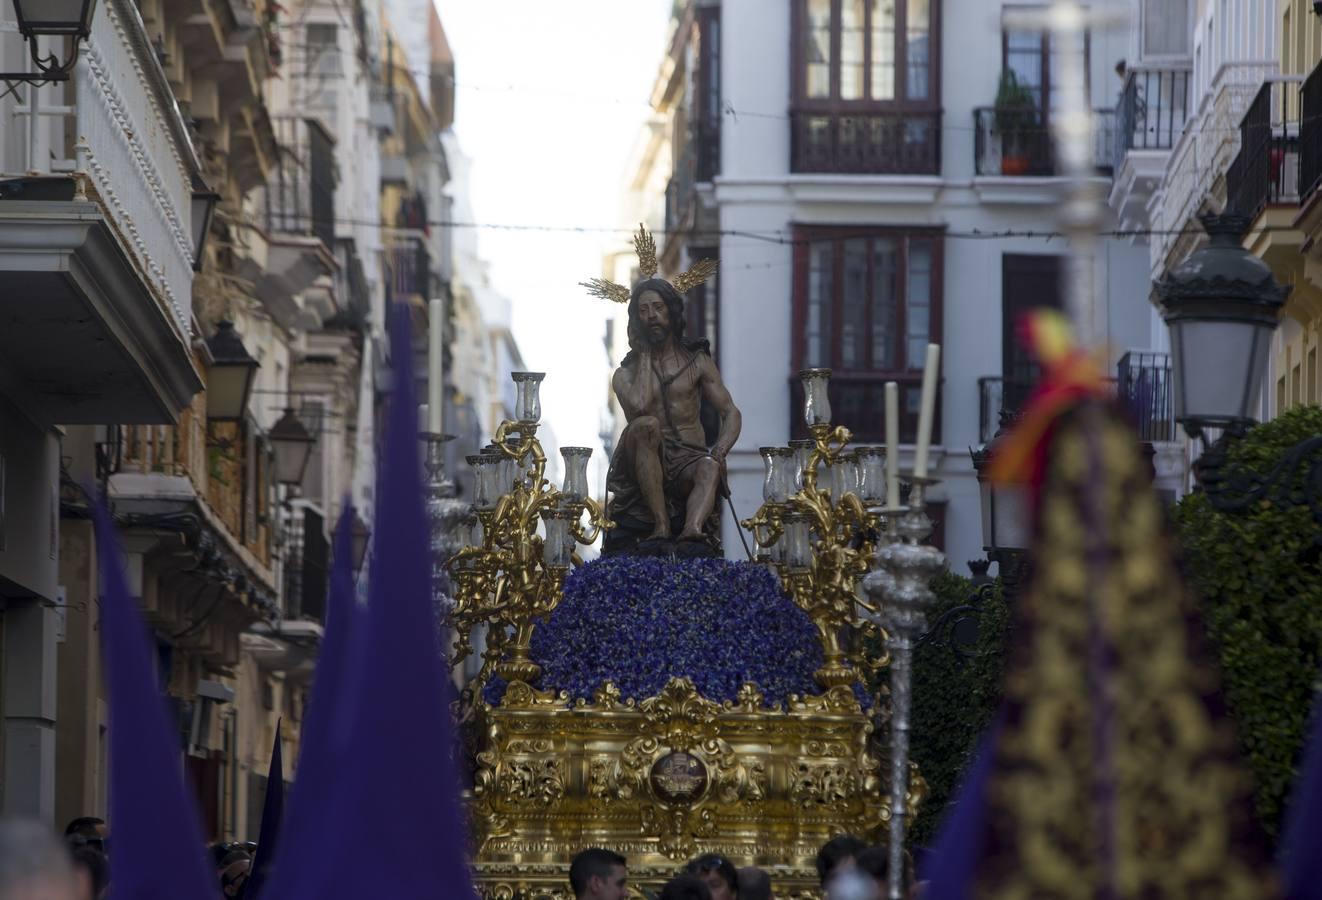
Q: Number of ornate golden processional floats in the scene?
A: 1